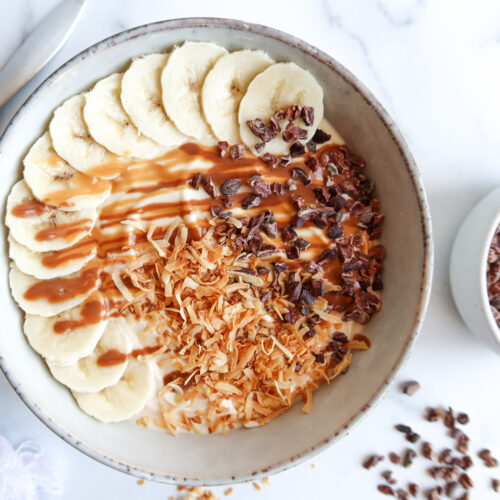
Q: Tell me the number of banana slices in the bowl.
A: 13